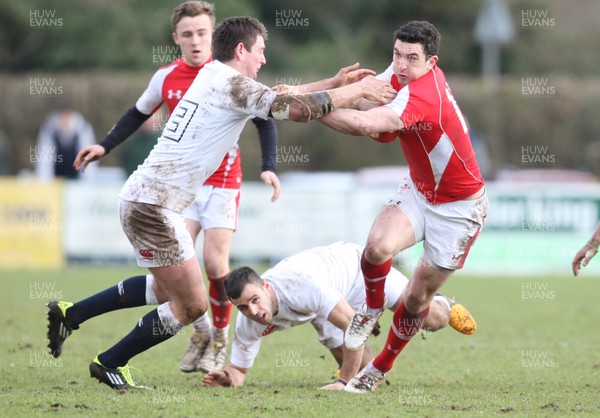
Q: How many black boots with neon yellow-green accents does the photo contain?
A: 2